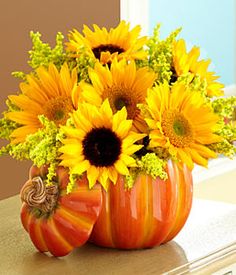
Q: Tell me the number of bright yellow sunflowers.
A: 6